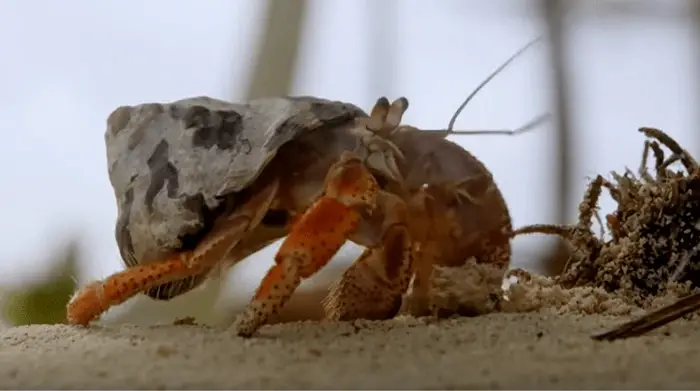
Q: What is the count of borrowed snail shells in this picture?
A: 1